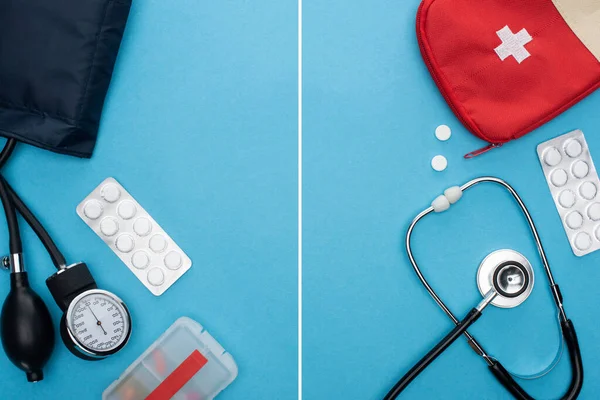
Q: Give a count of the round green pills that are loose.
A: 0